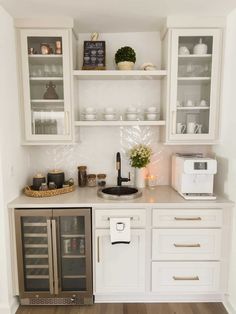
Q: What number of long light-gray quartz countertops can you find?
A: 1